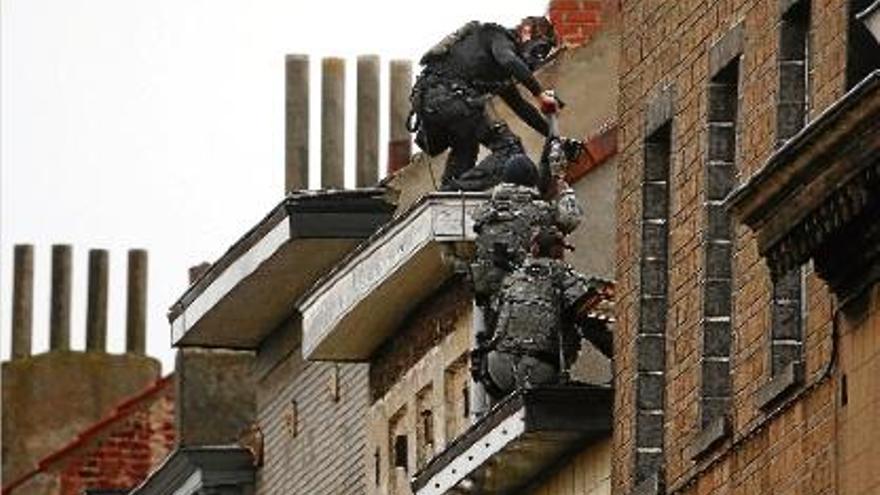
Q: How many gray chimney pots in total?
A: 8